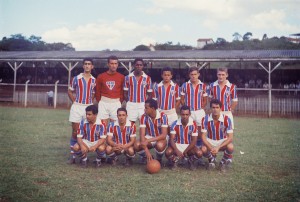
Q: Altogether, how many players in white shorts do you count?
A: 11